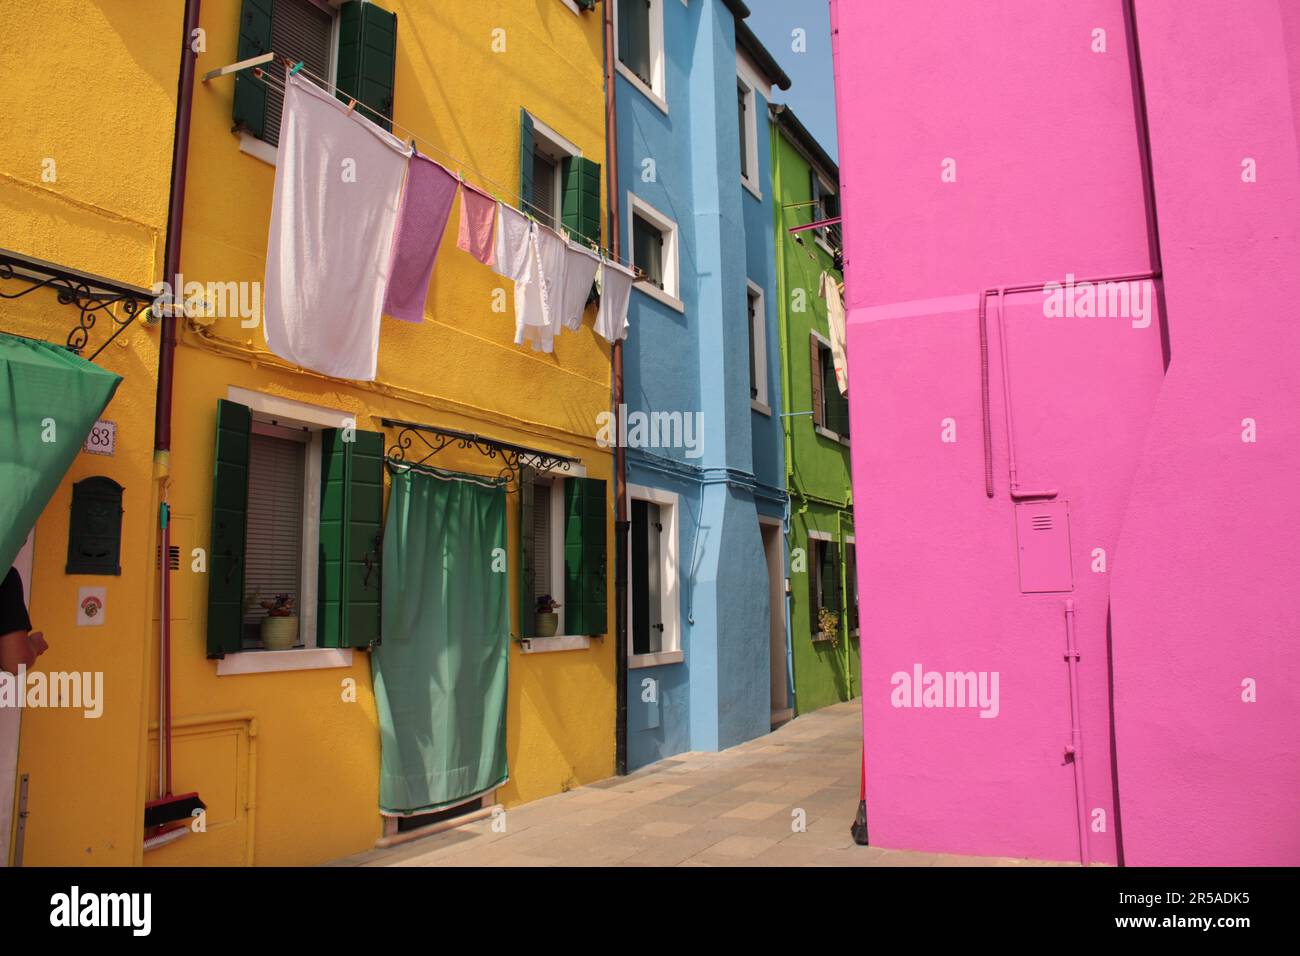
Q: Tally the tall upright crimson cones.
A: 0